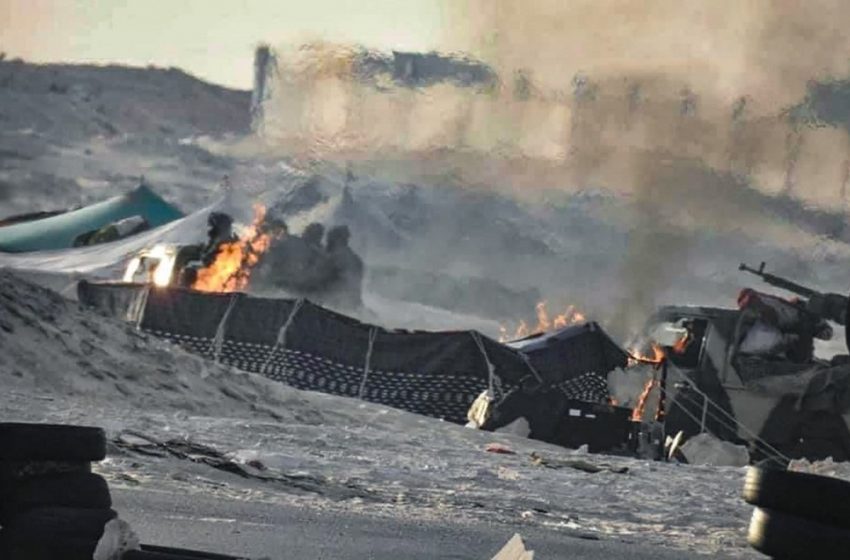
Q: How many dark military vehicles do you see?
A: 1